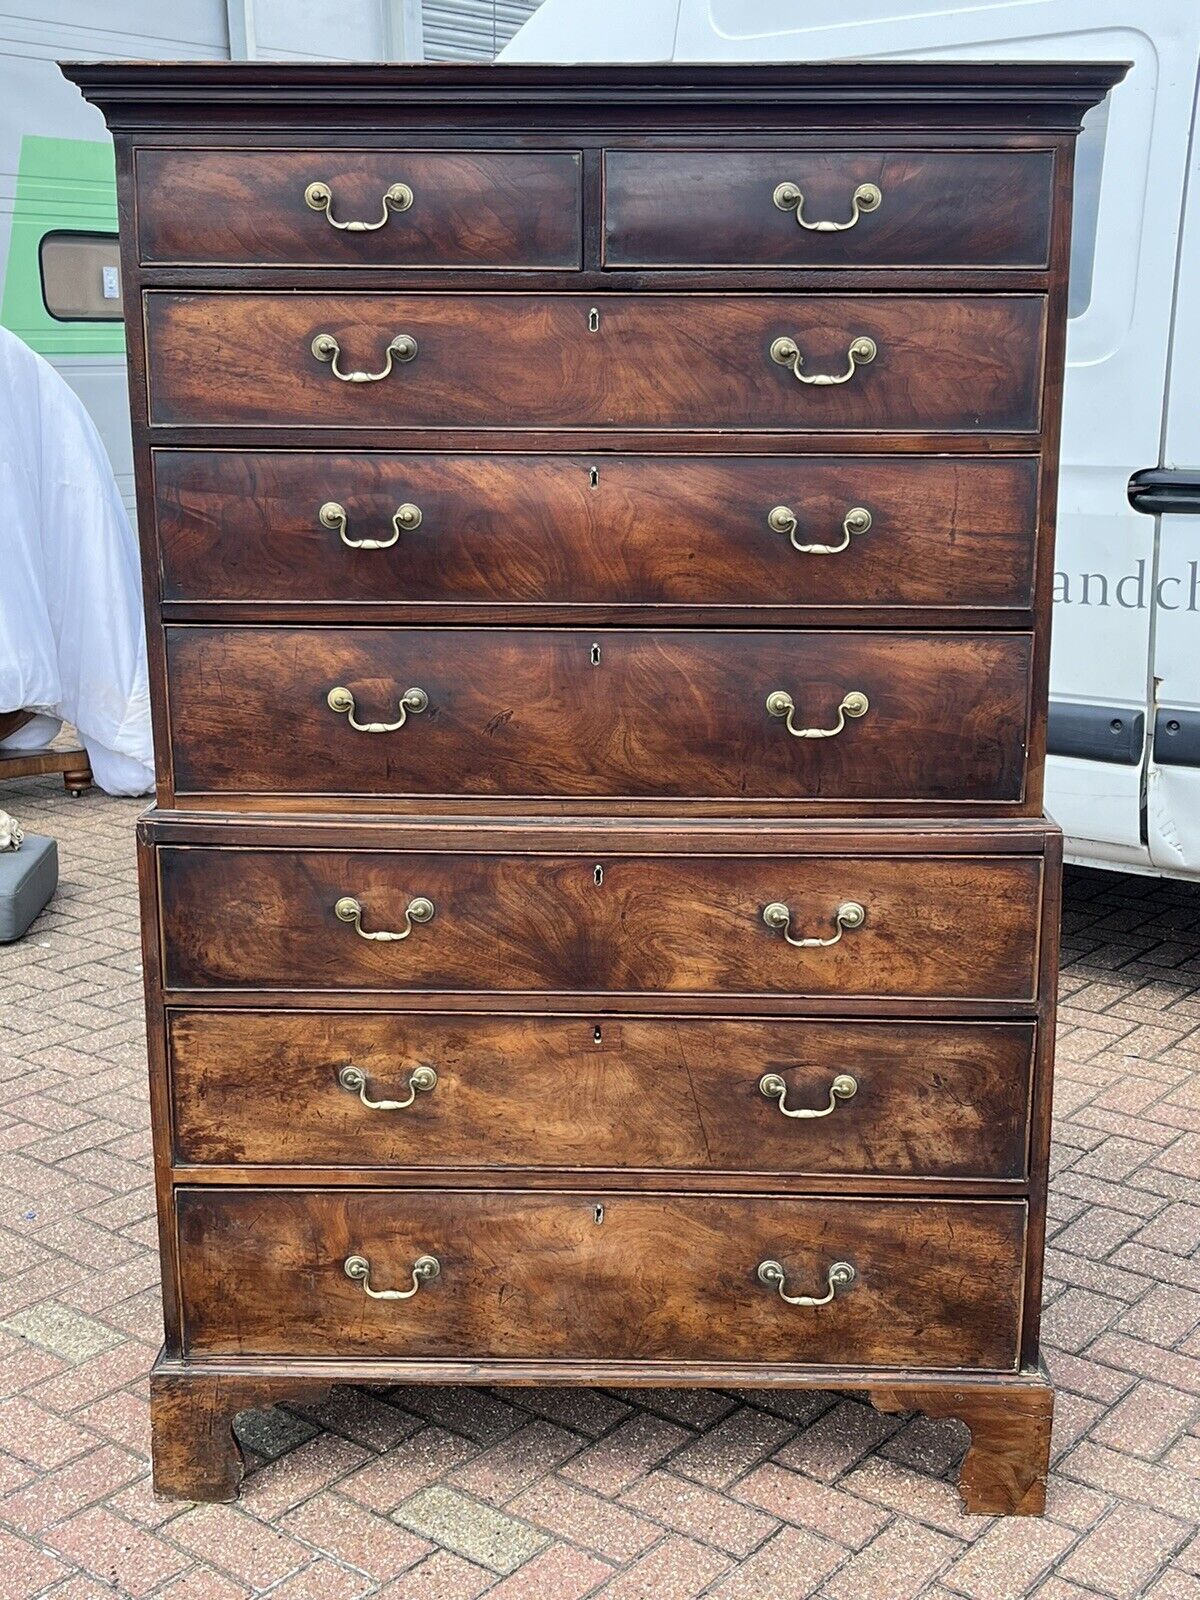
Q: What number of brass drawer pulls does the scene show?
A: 14